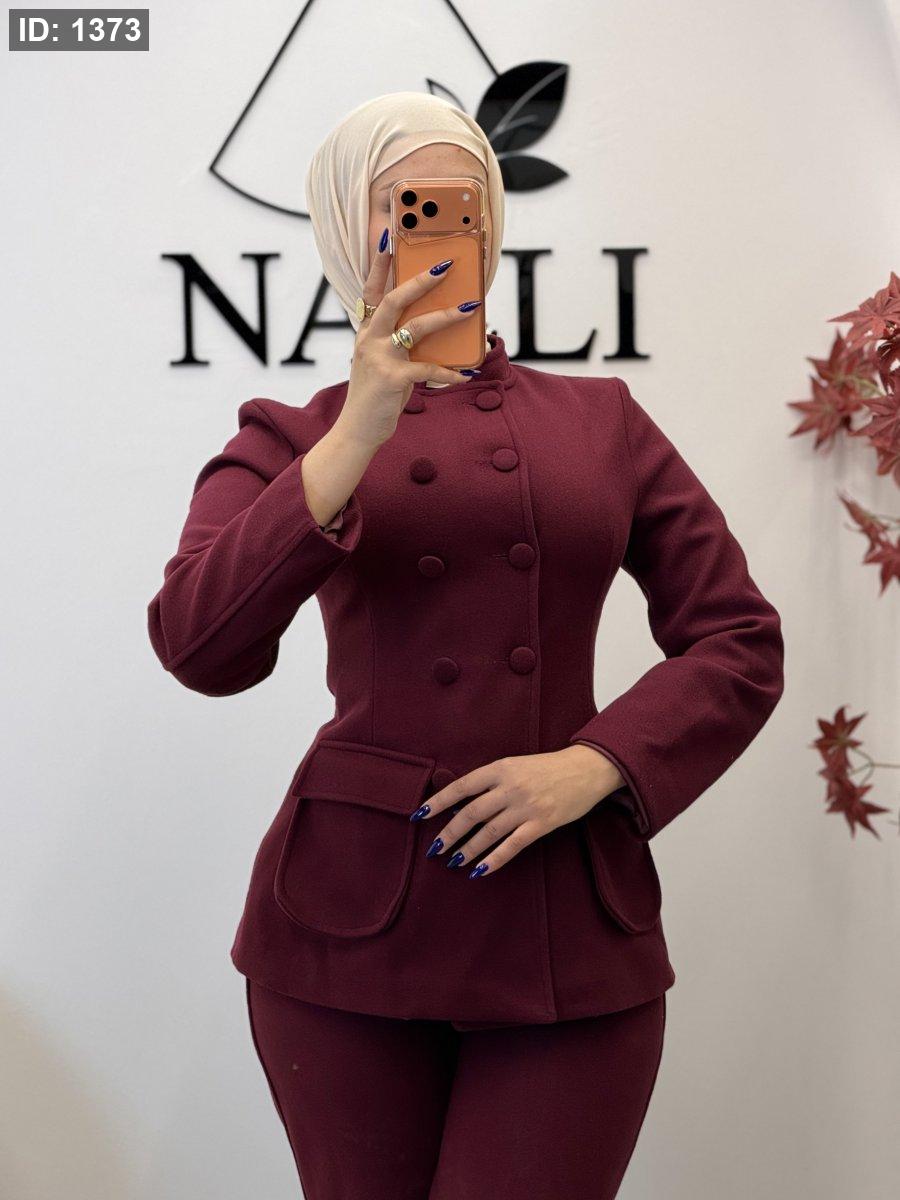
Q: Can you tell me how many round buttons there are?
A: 9